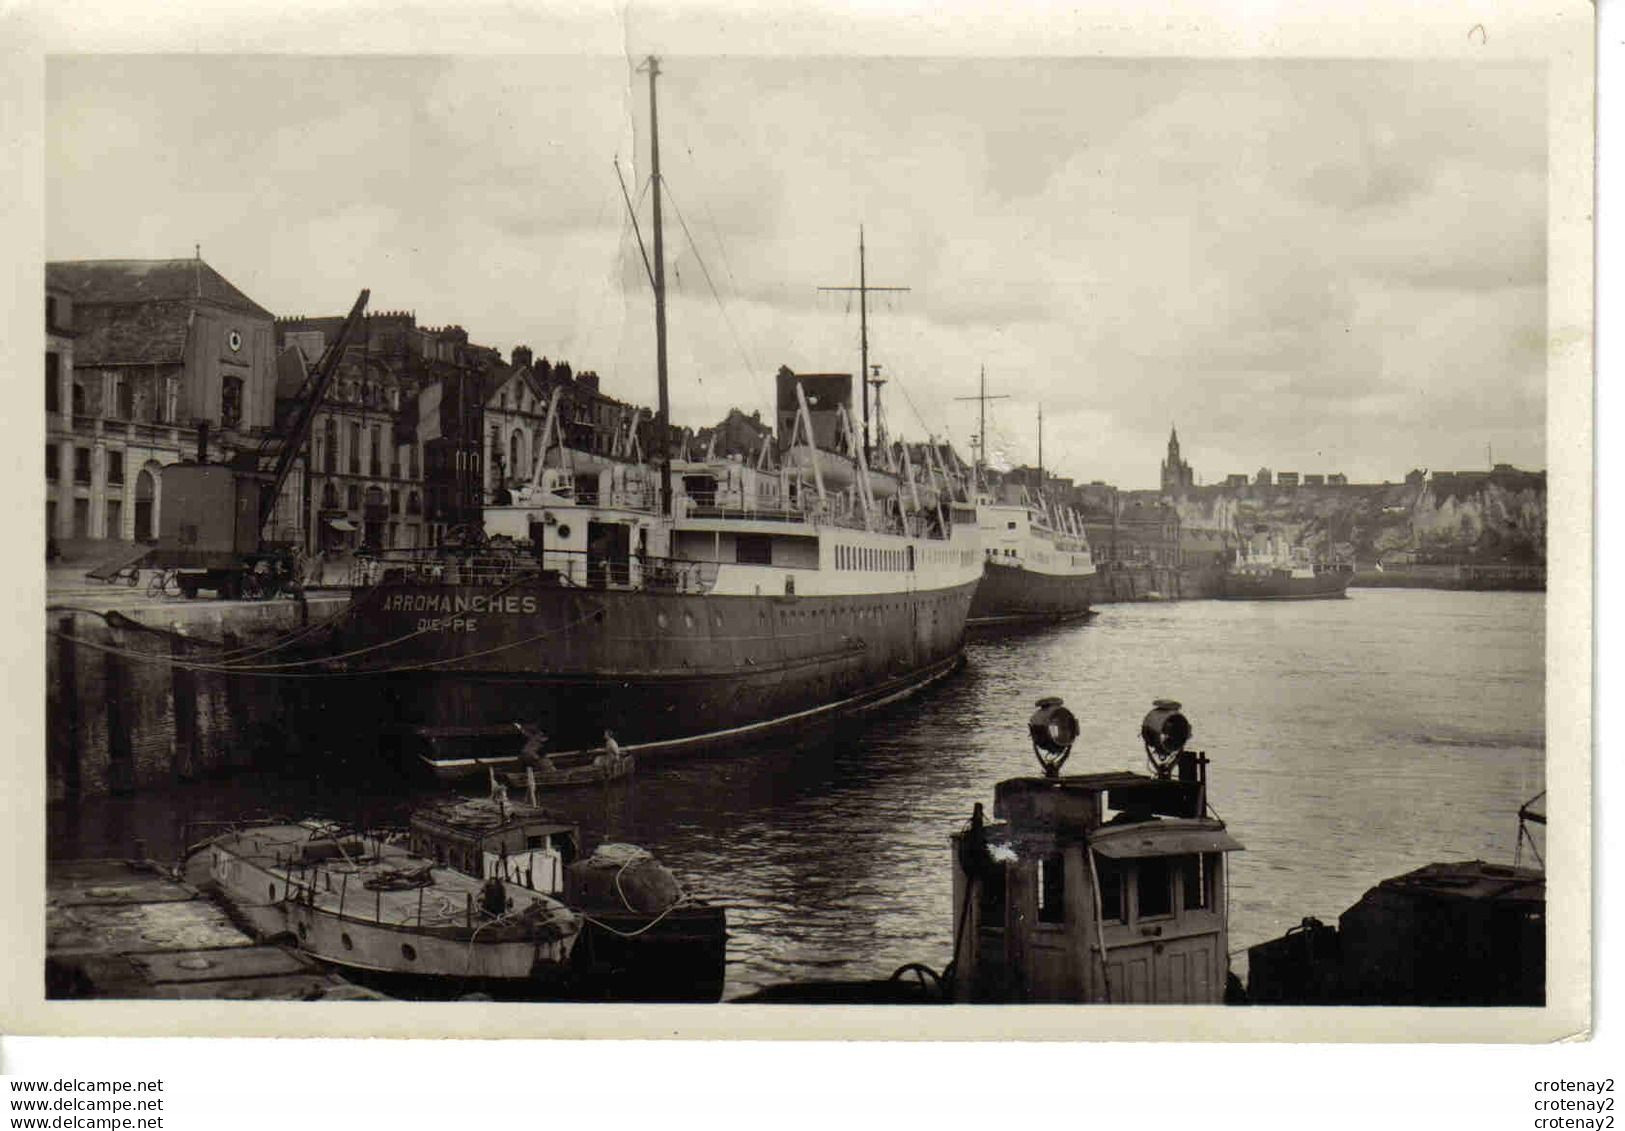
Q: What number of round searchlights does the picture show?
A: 2